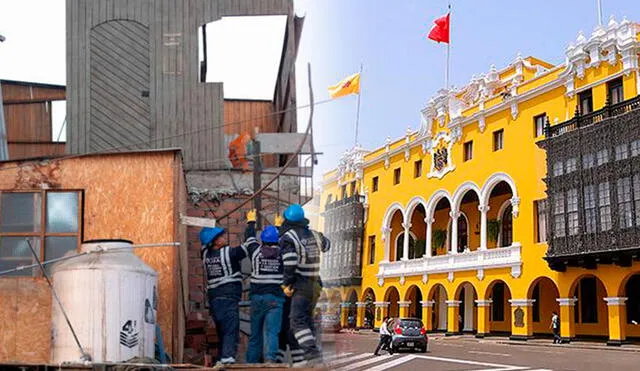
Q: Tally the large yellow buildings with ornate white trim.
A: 1